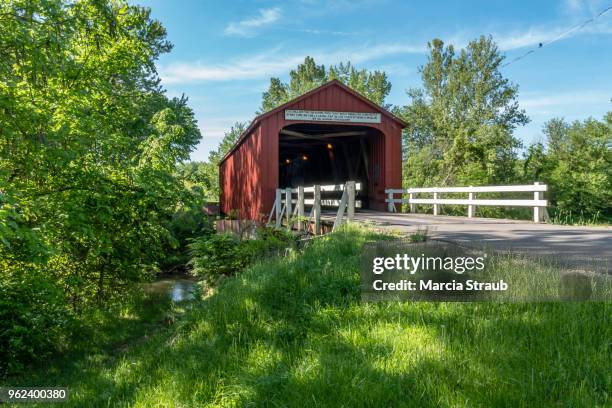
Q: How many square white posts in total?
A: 10